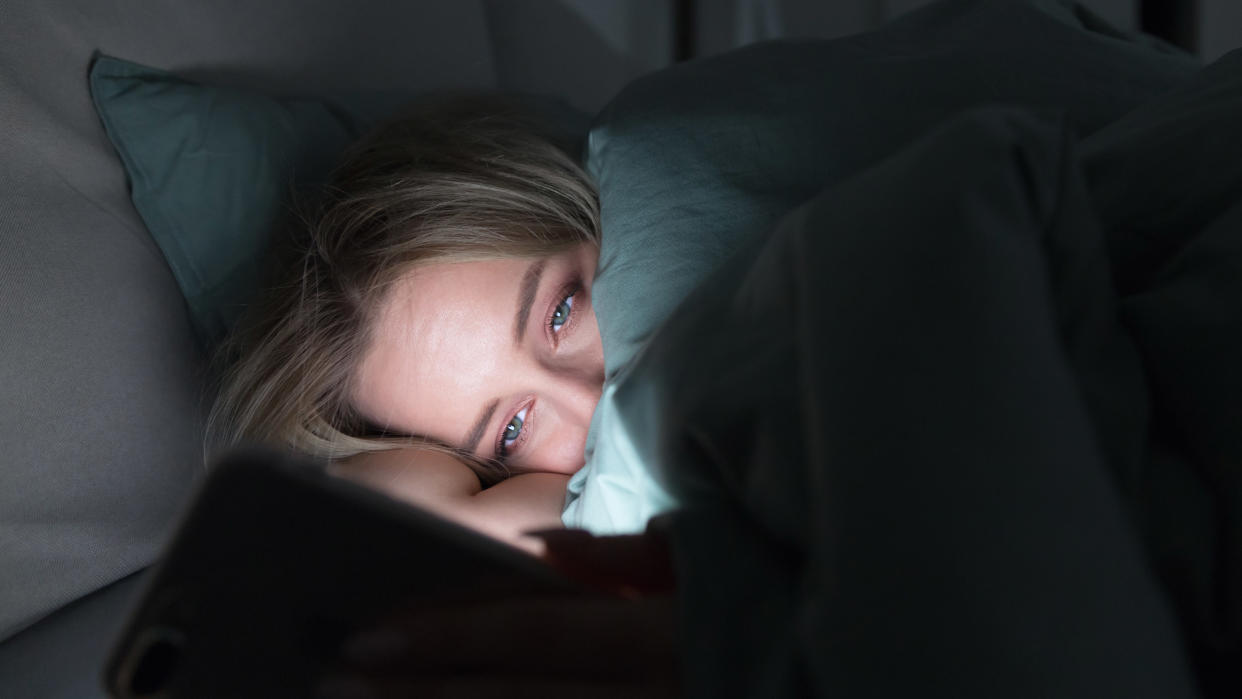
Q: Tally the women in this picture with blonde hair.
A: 1